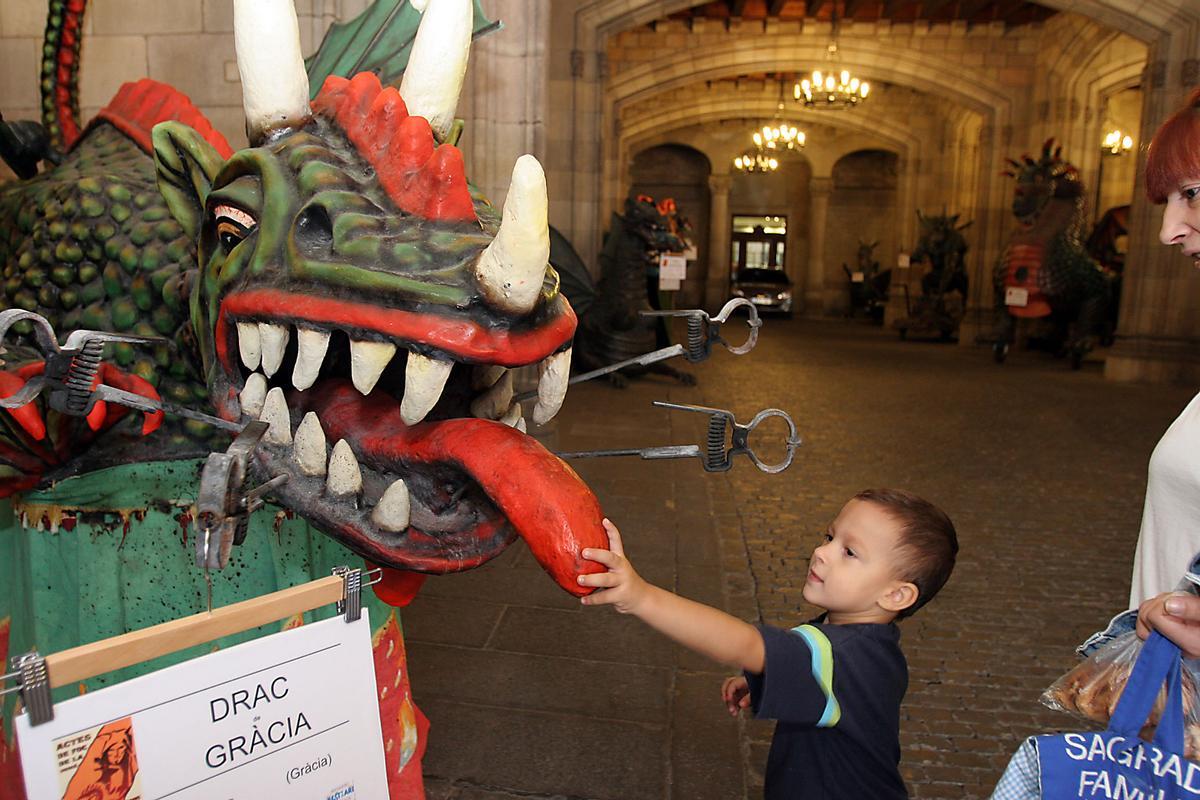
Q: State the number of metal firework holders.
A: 4